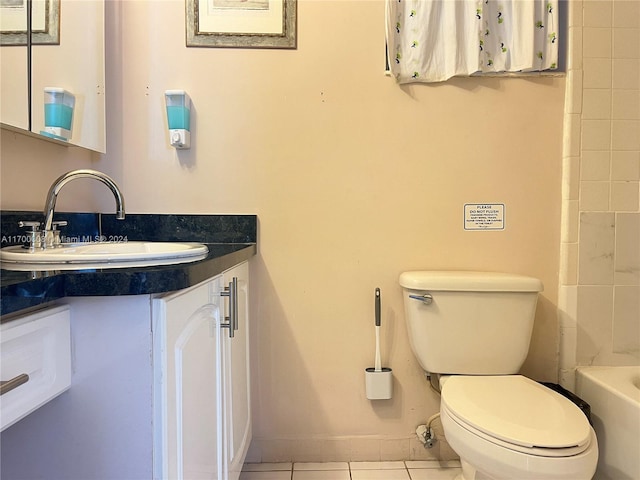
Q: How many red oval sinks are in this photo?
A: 0